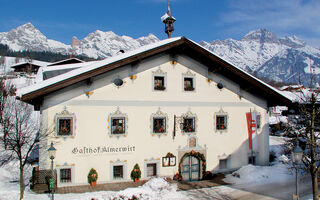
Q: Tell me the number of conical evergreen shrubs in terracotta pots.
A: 2